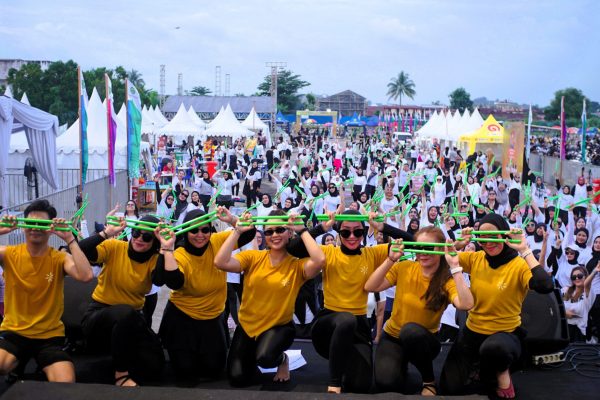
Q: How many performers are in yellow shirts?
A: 7